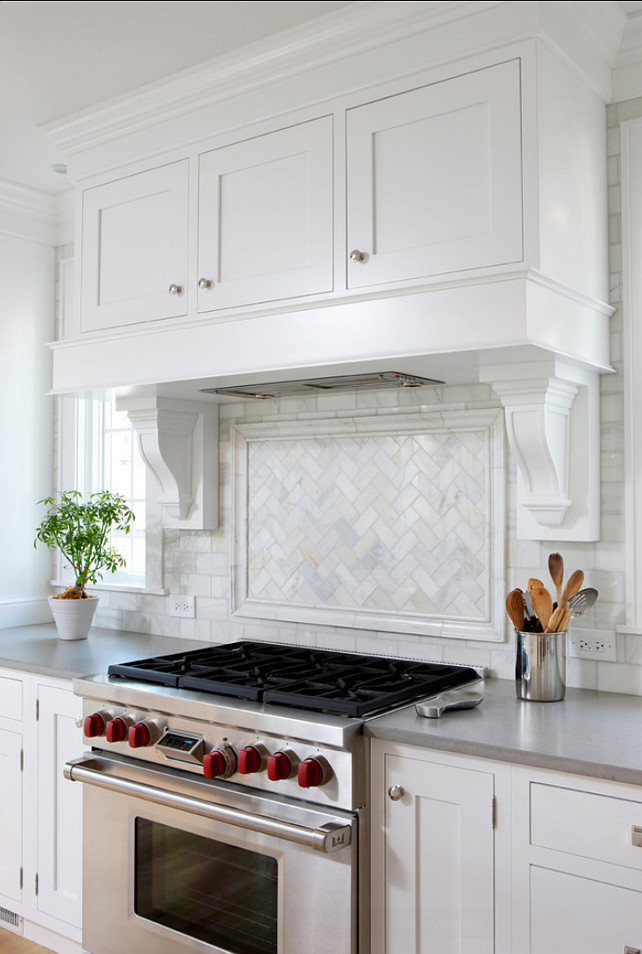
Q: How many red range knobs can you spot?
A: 7